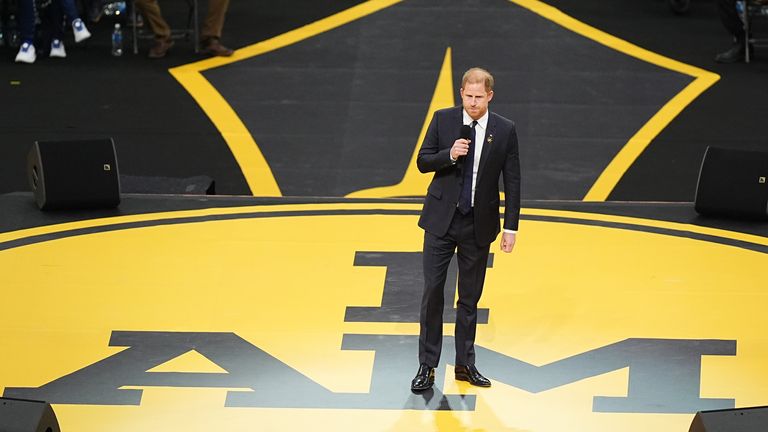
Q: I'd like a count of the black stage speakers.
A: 4